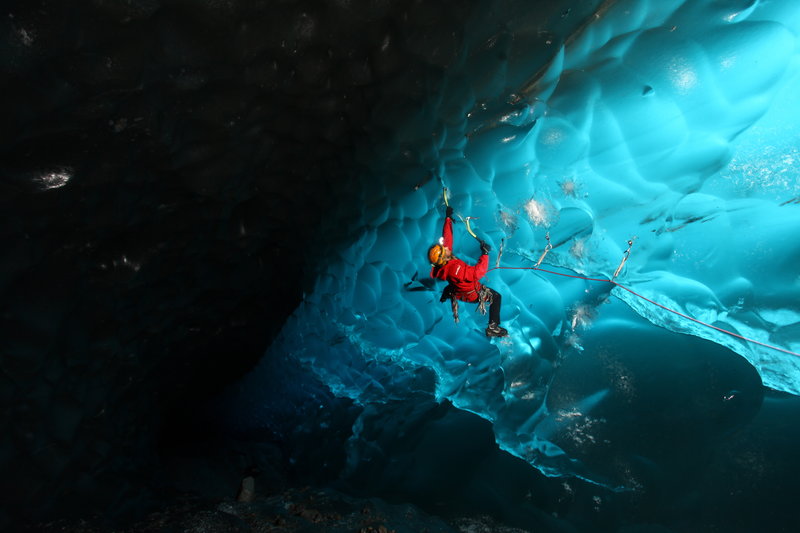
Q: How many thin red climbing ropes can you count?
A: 1